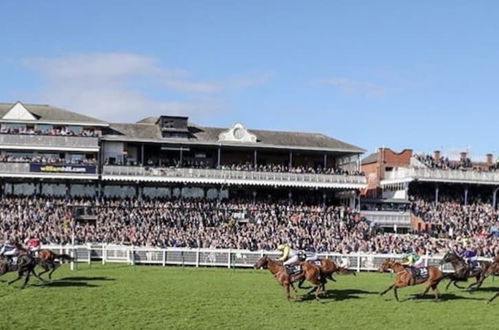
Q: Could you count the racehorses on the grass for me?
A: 7